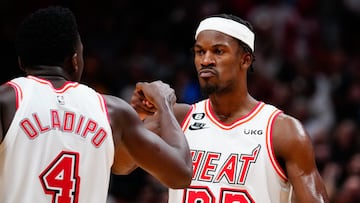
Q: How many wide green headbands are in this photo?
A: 0